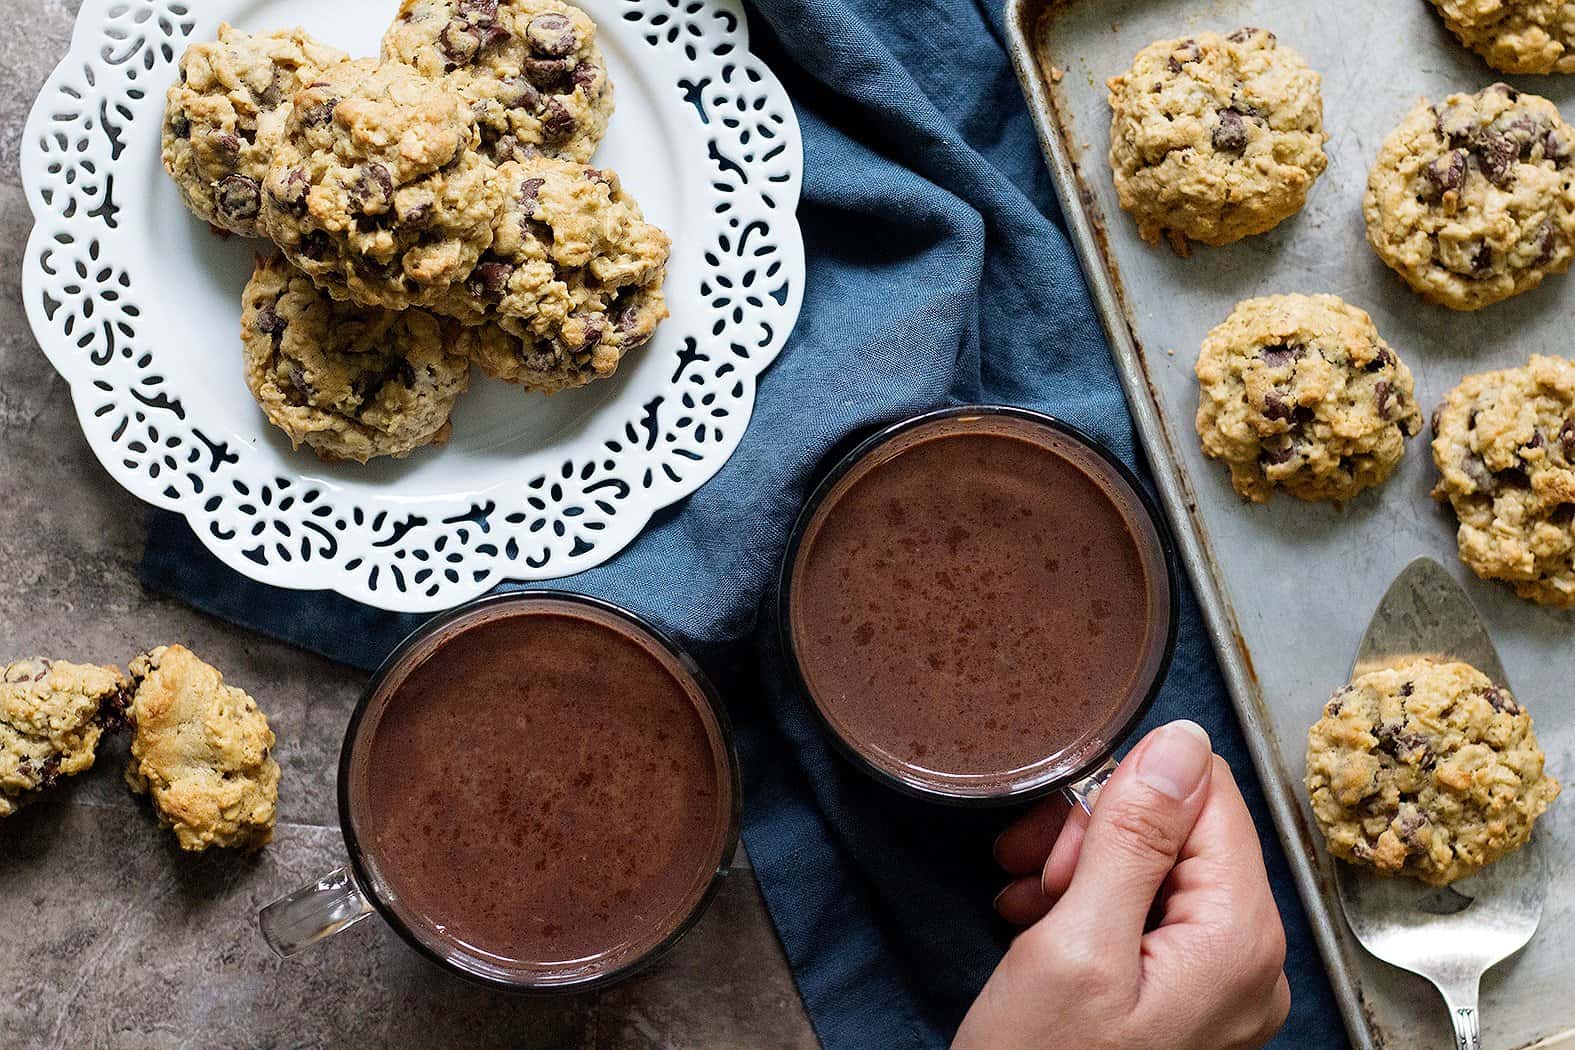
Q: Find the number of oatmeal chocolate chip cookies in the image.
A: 12